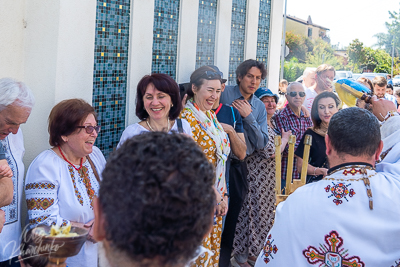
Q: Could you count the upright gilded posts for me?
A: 3